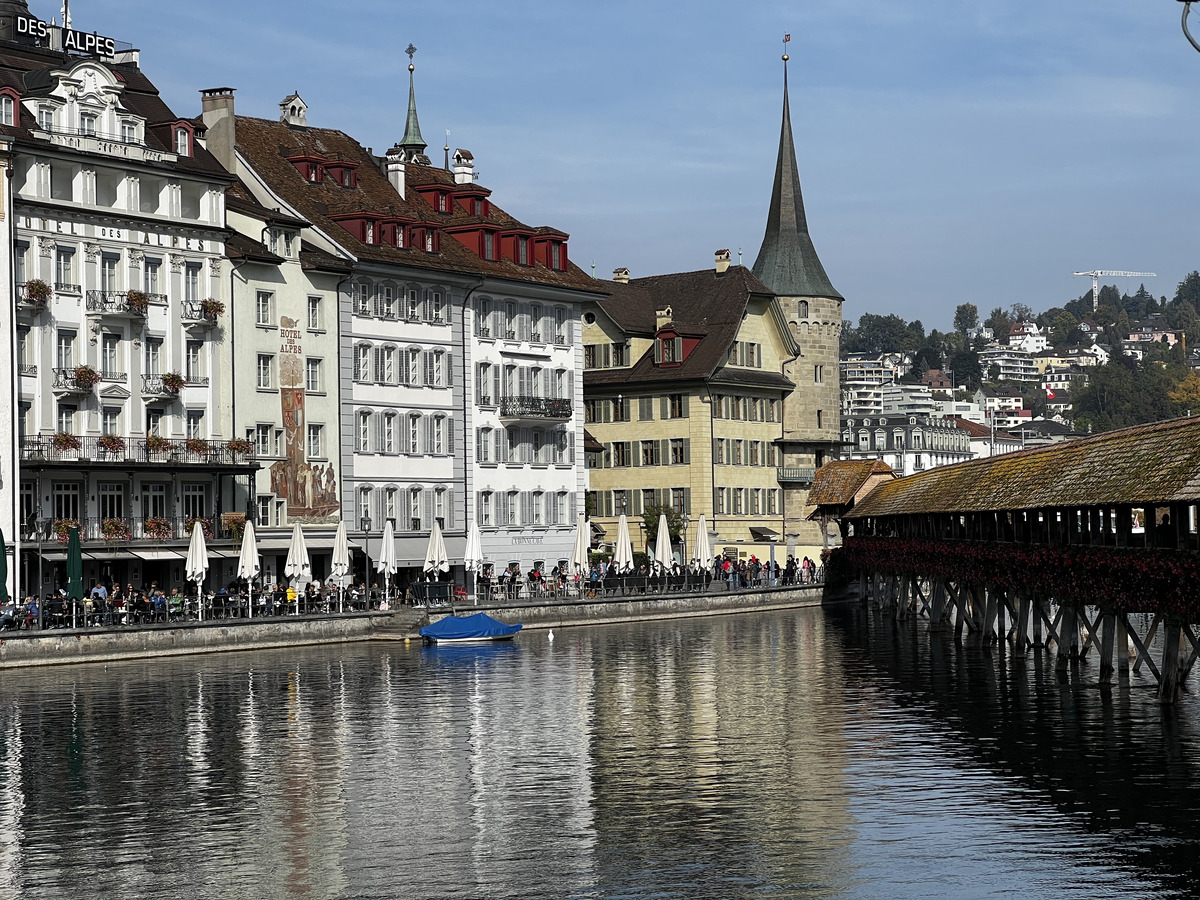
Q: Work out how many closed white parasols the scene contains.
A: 11